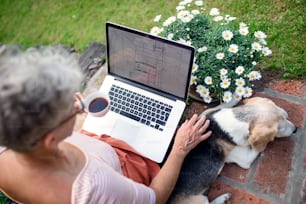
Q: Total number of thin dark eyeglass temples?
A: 1